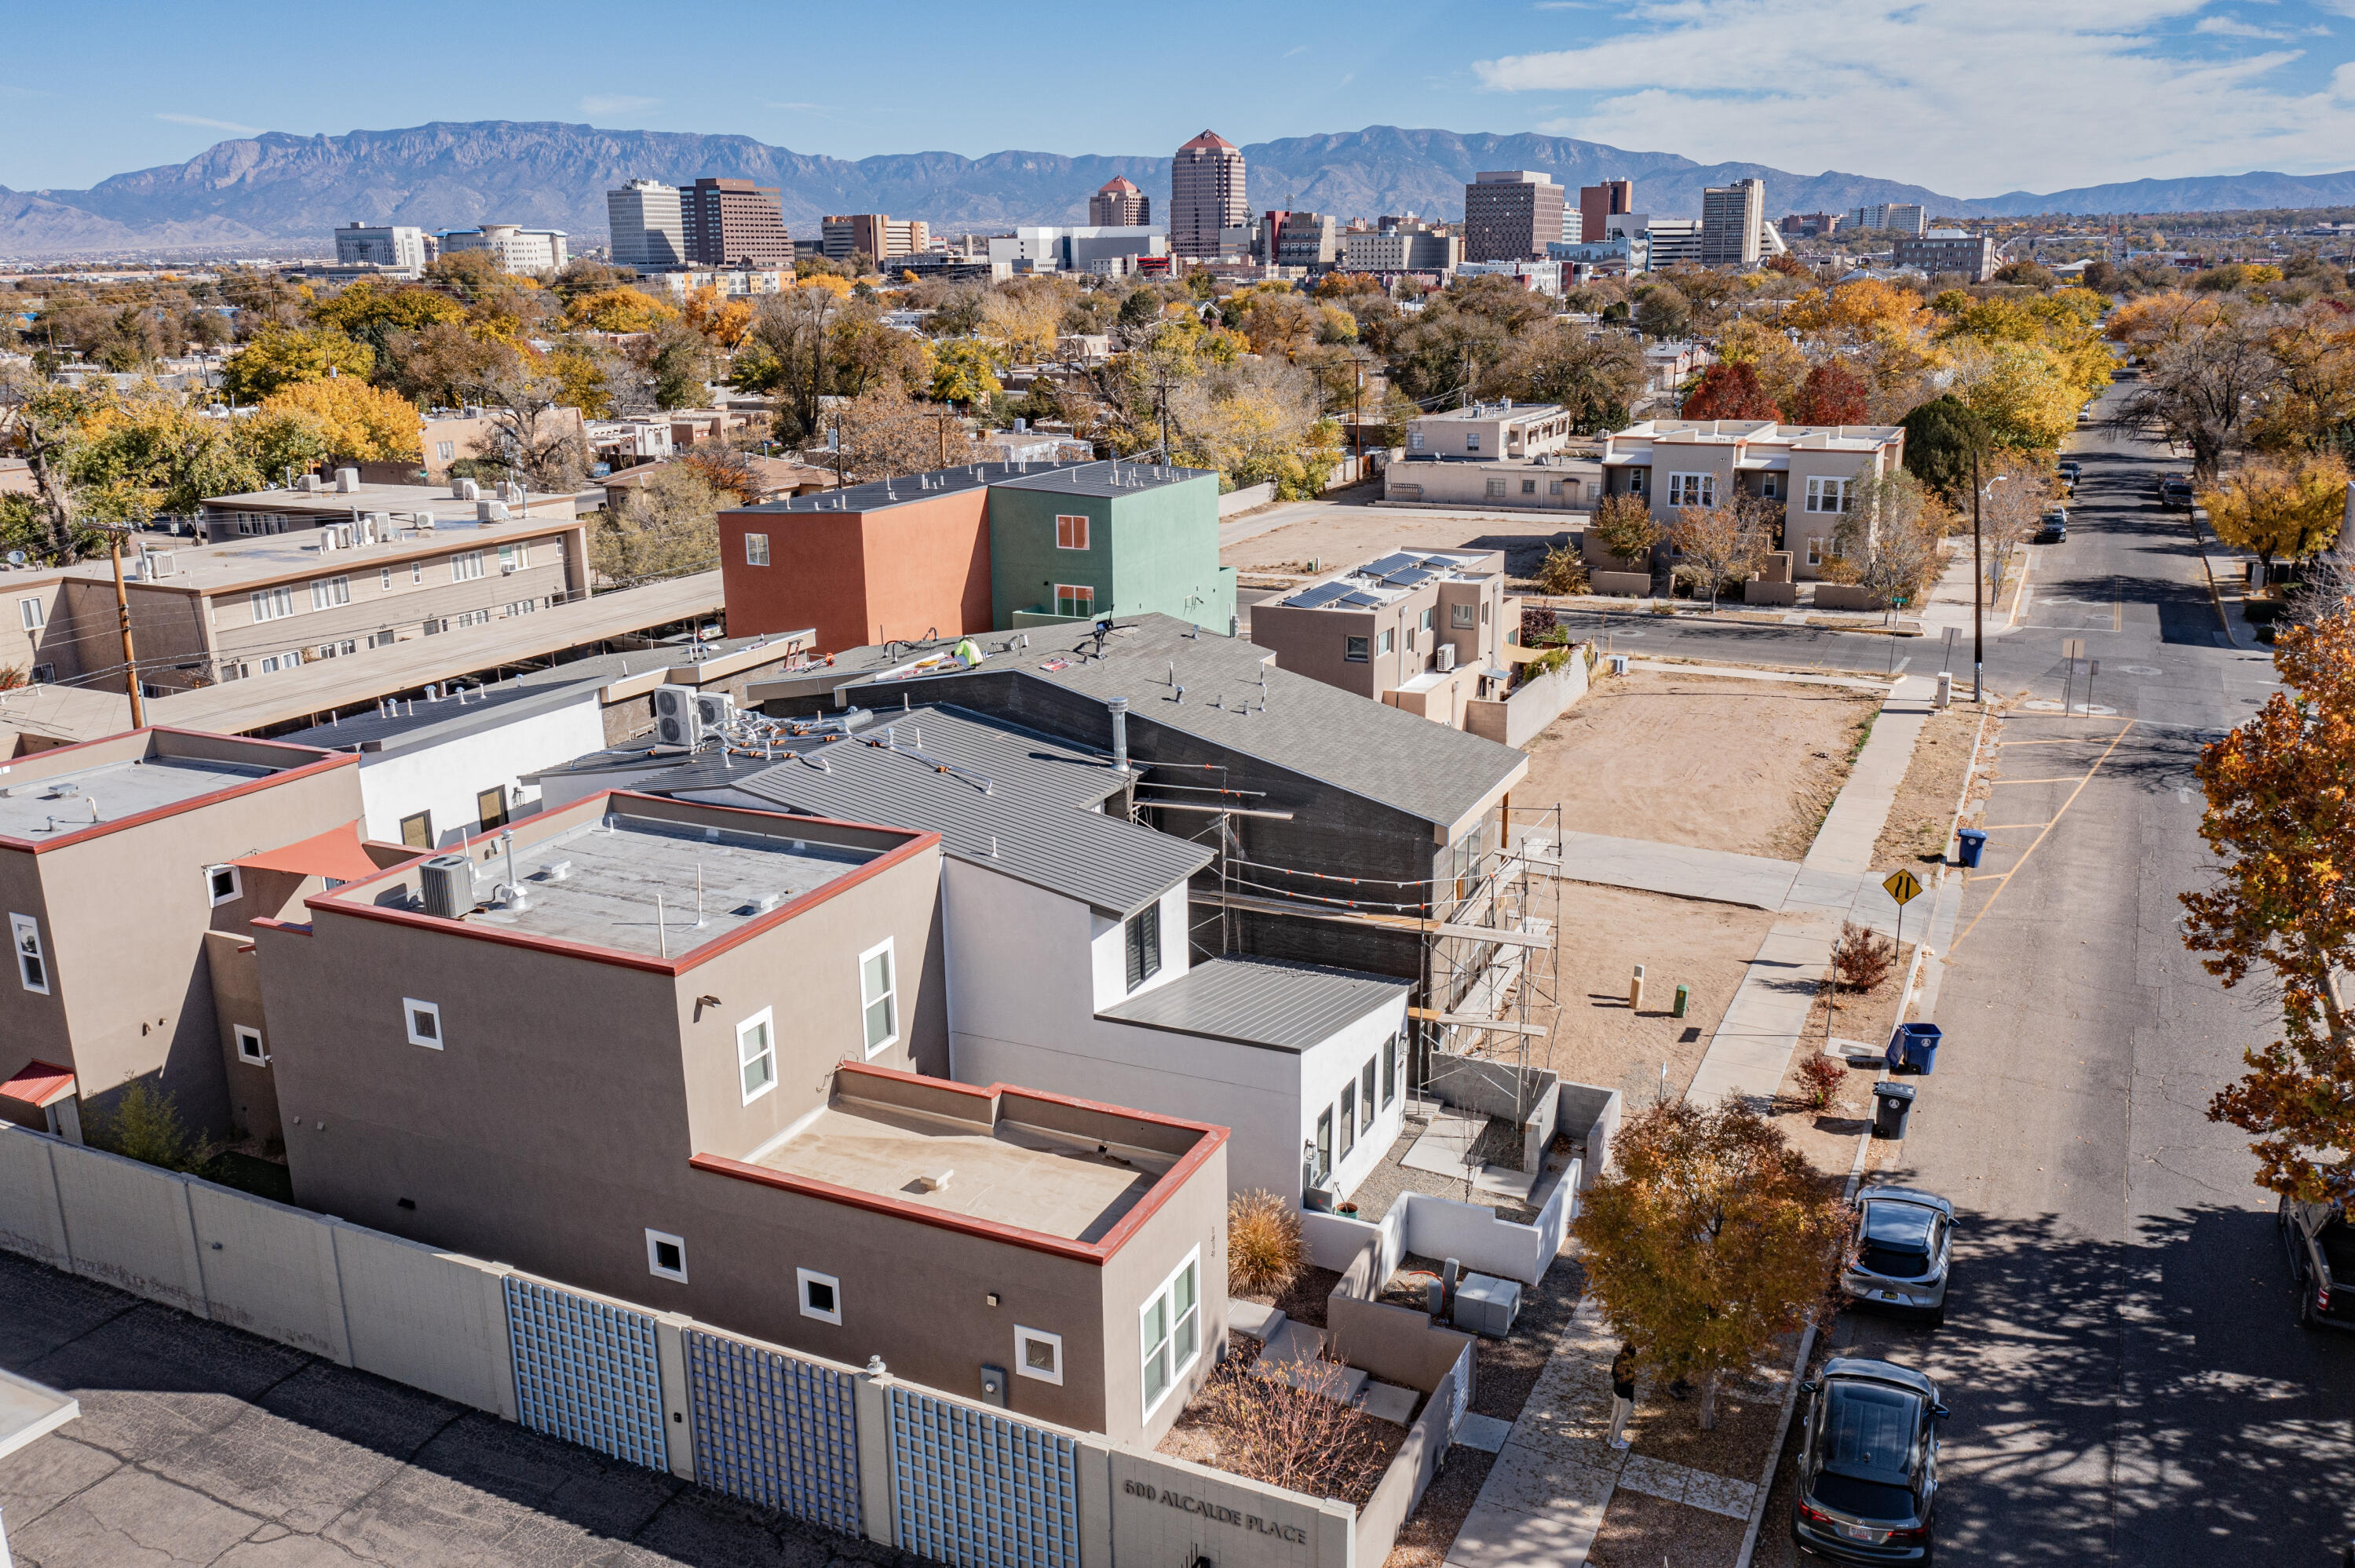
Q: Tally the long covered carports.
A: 1